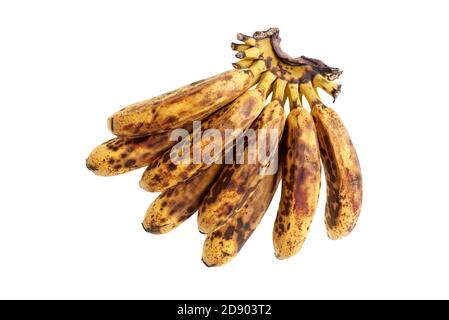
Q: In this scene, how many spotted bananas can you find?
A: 8